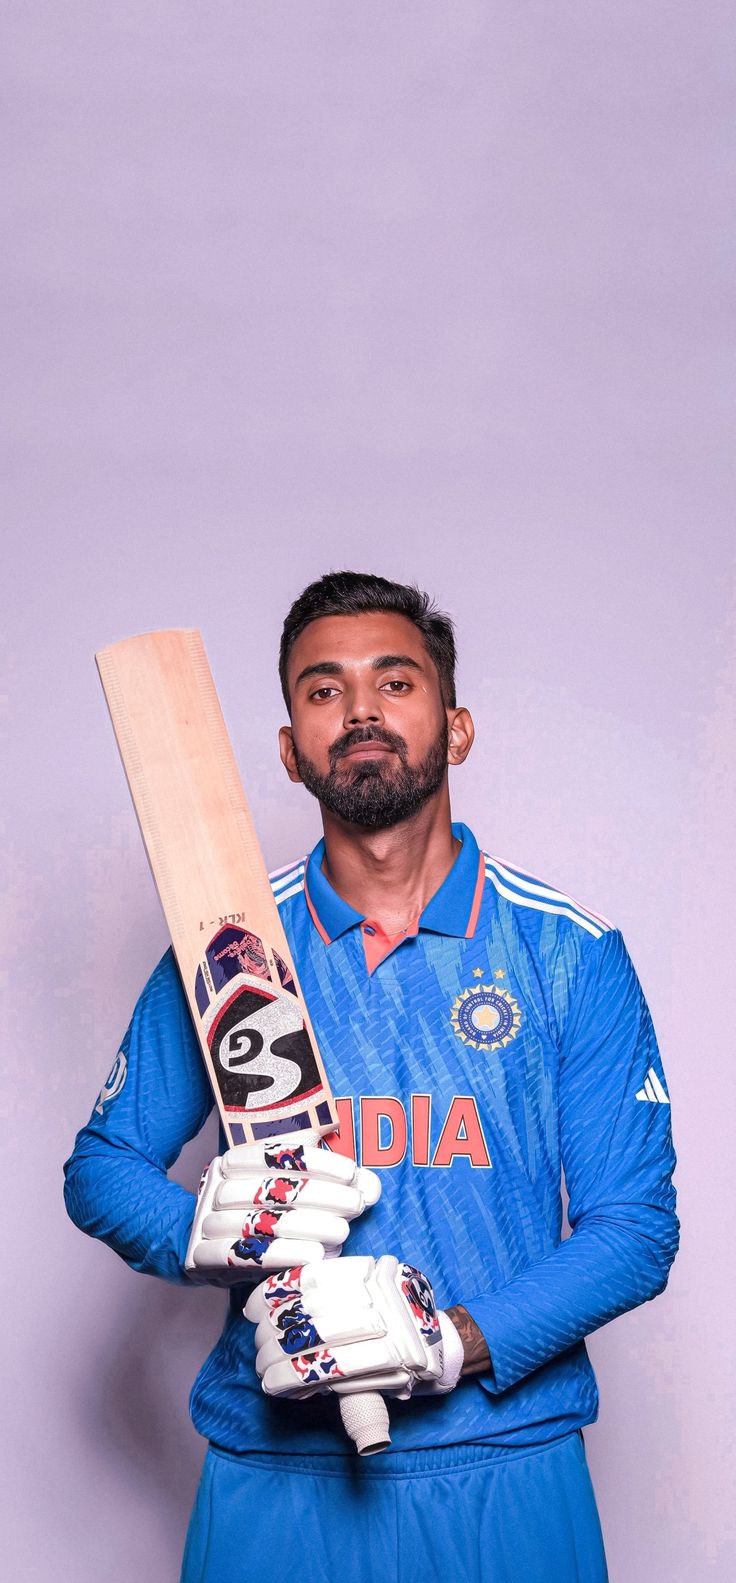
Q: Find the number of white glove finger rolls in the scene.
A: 8